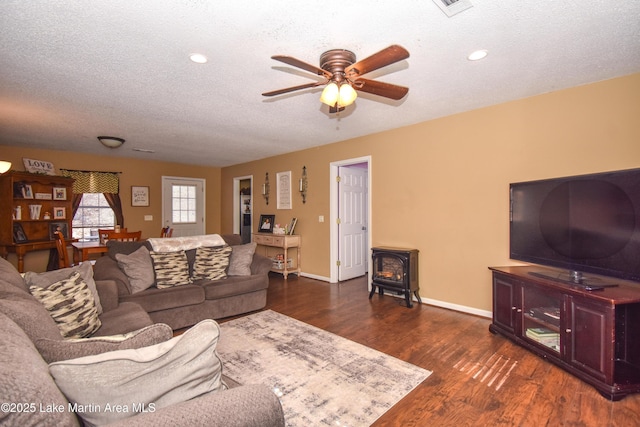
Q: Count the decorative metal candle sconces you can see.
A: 2